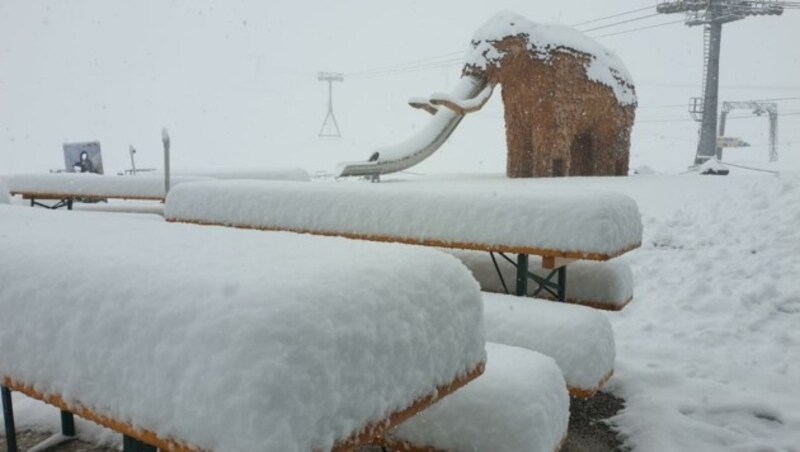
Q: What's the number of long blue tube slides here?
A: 0